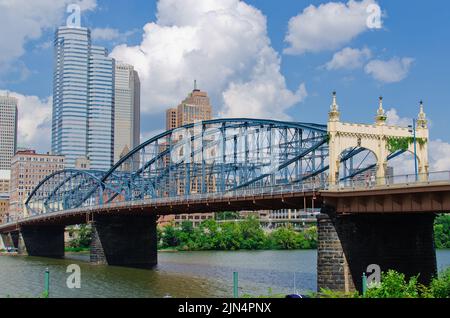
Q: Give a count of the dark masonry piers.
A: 3